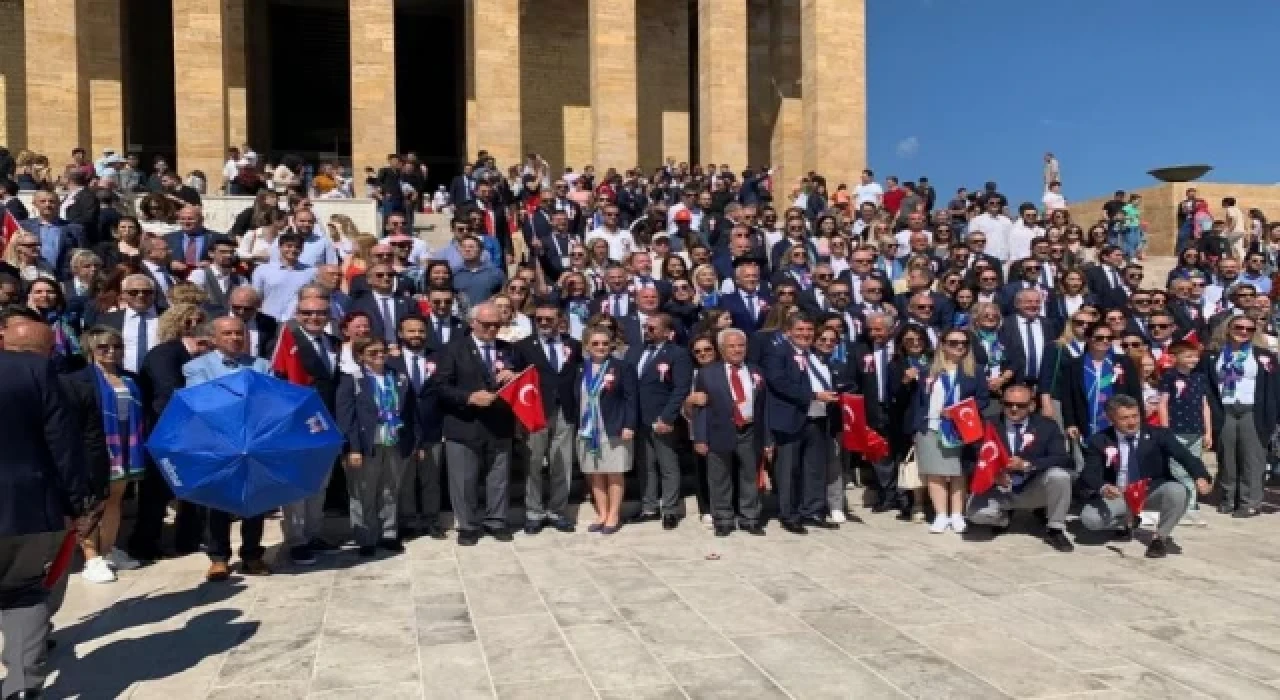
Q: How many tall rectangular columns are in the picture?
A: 7